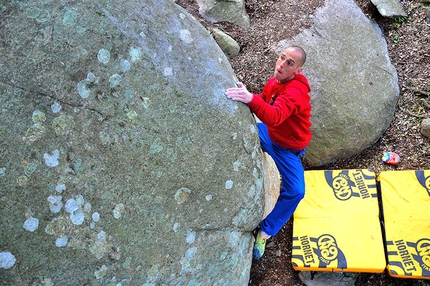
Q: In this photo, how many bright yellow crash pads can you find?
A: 2